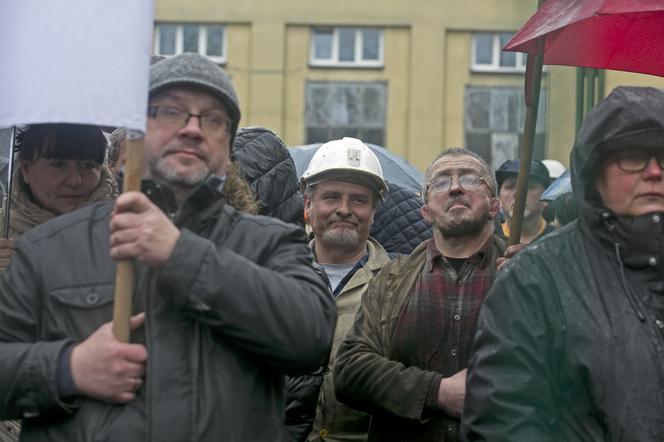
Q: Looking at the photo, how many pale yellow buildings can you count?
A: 1